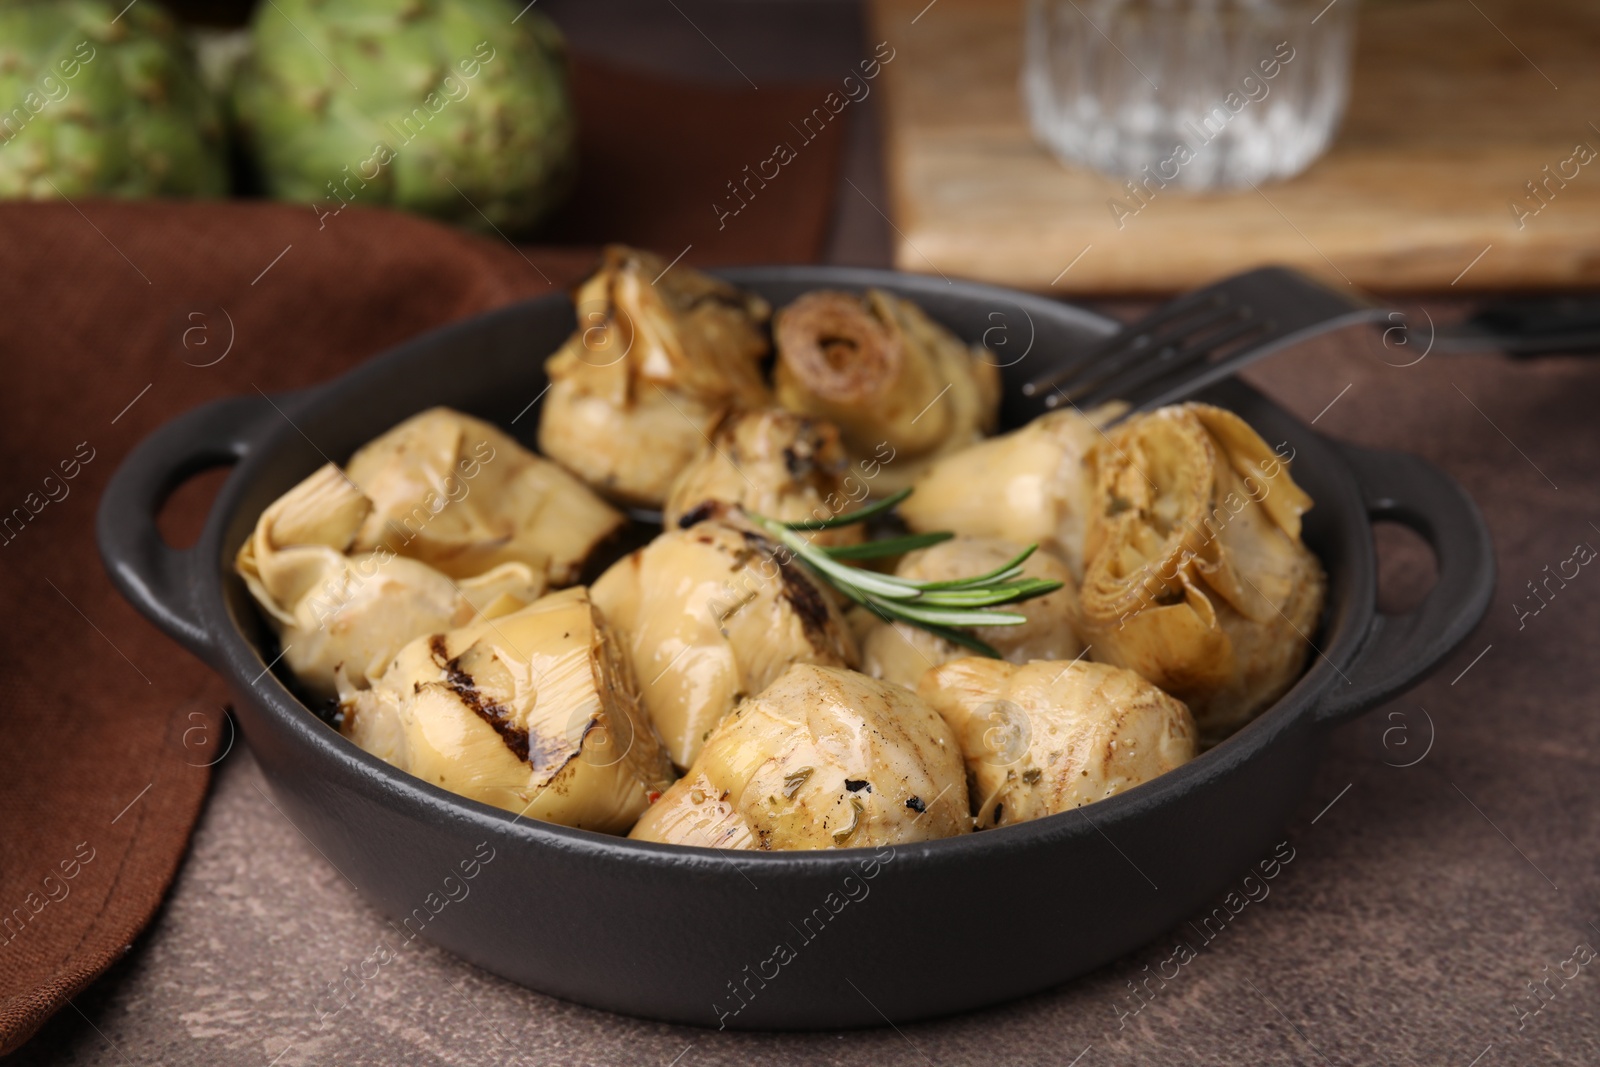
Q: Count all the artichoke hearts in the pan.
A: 12